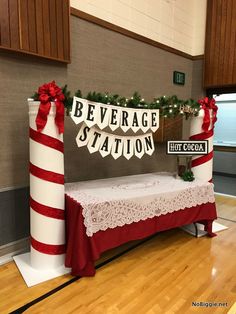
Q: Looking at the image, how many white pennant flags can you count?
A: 15